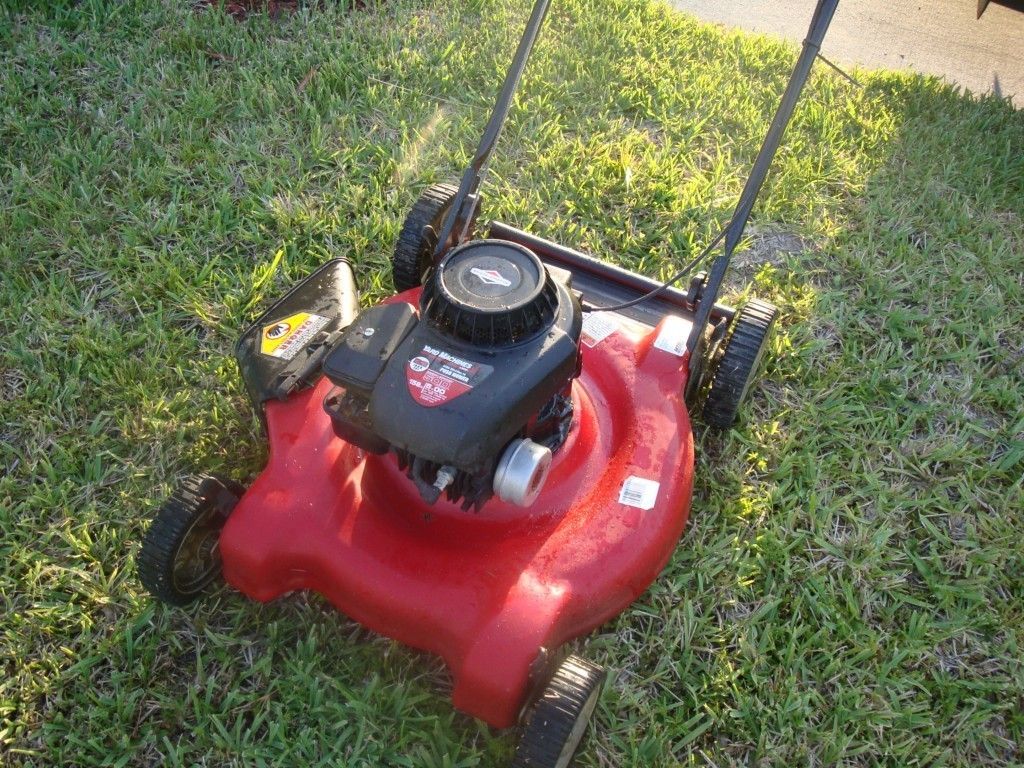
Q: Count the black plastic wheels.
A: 4